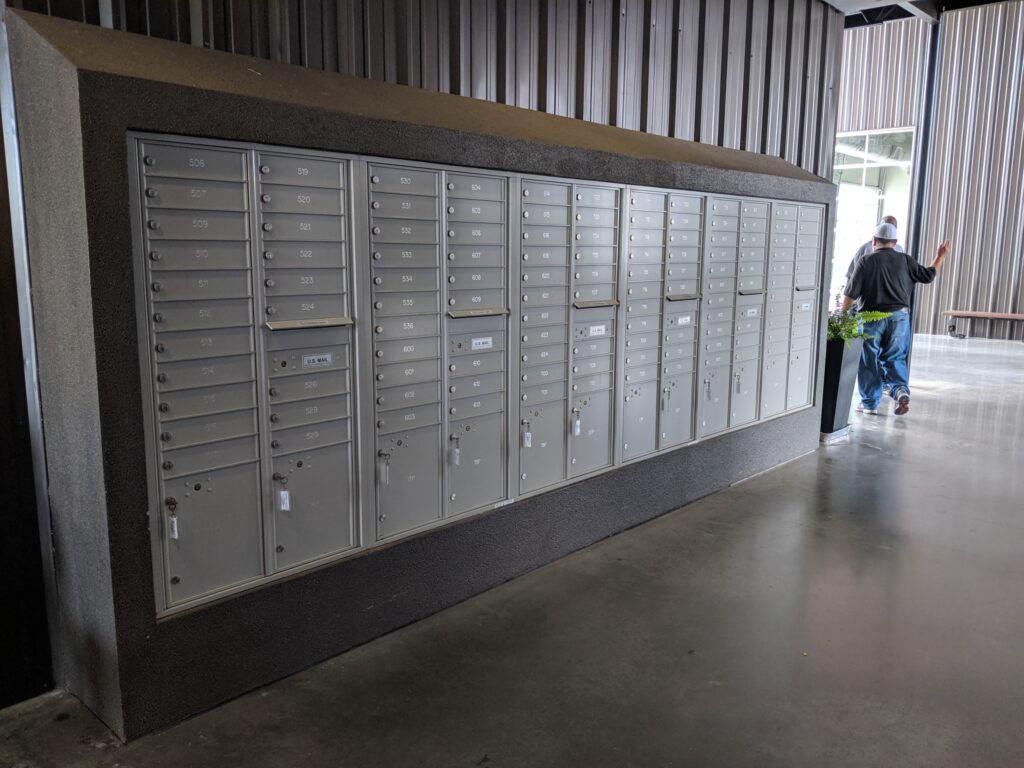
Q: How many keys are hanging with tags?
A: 9